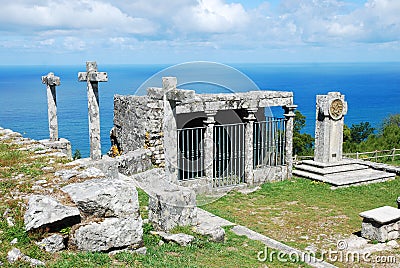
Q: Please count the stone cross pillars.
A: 3